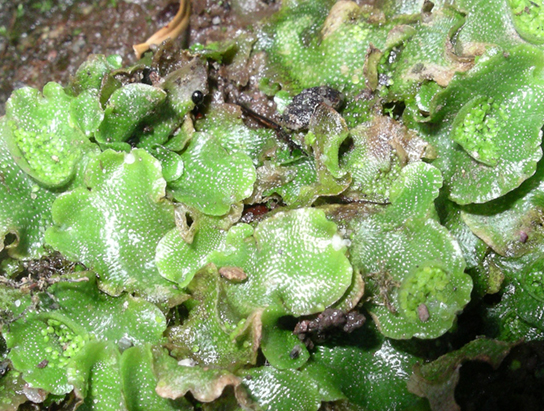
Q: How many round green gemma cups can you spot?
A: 5